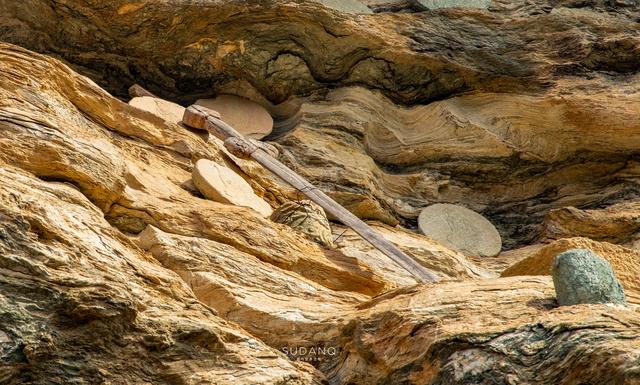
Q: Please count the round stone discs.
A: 4